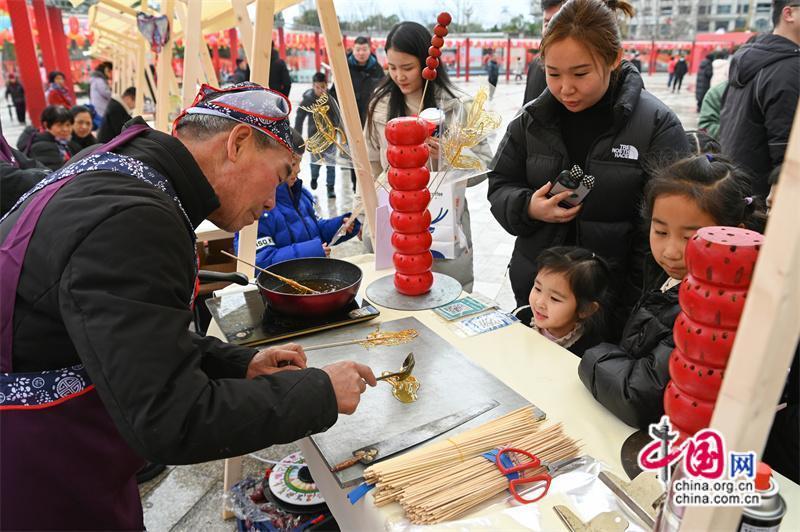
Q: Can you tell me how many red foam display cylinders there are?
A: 2